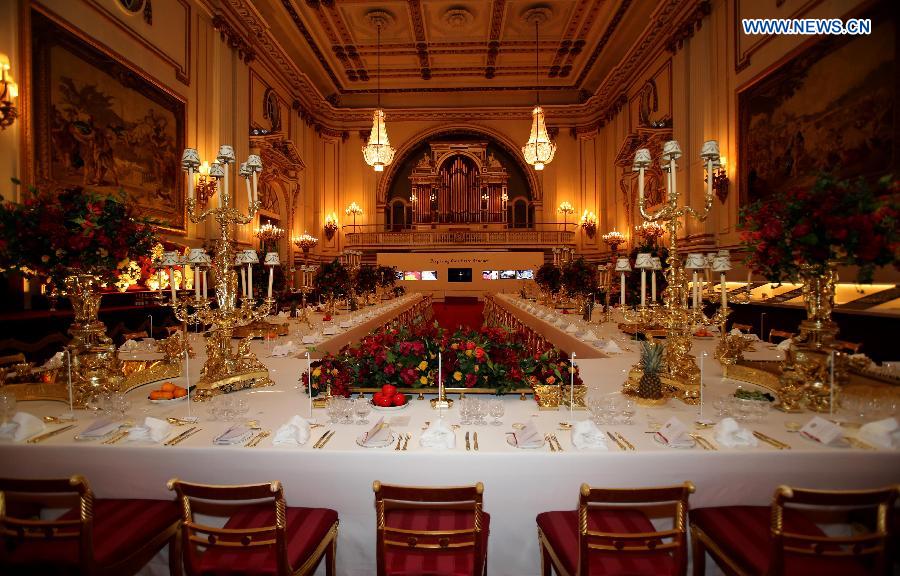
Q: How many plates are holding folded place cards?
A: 6